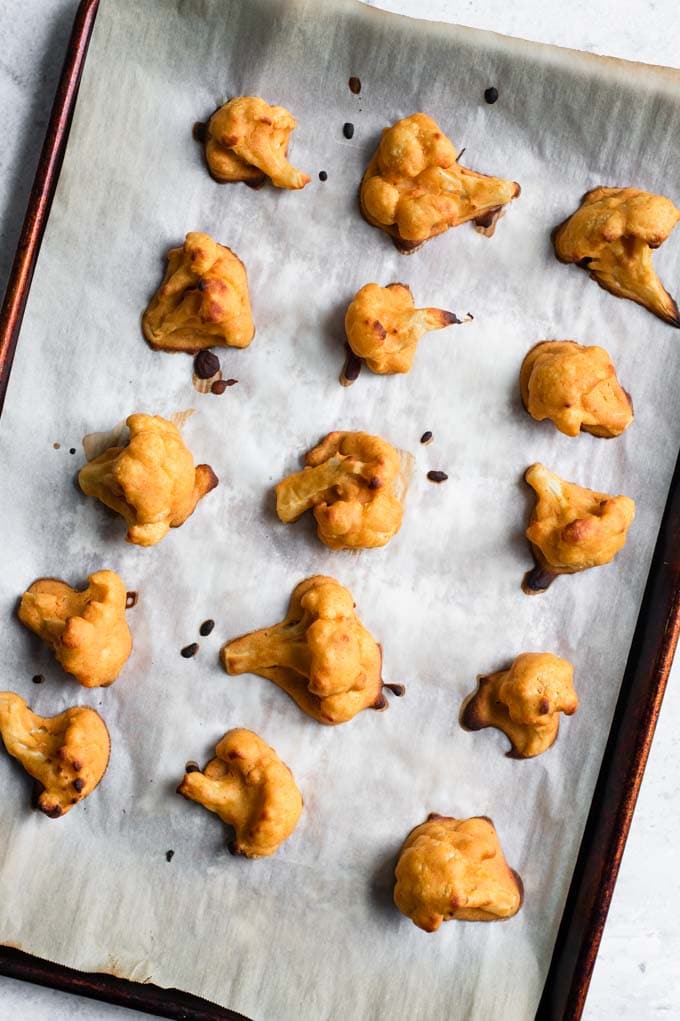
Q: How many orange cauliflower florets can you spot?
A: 15